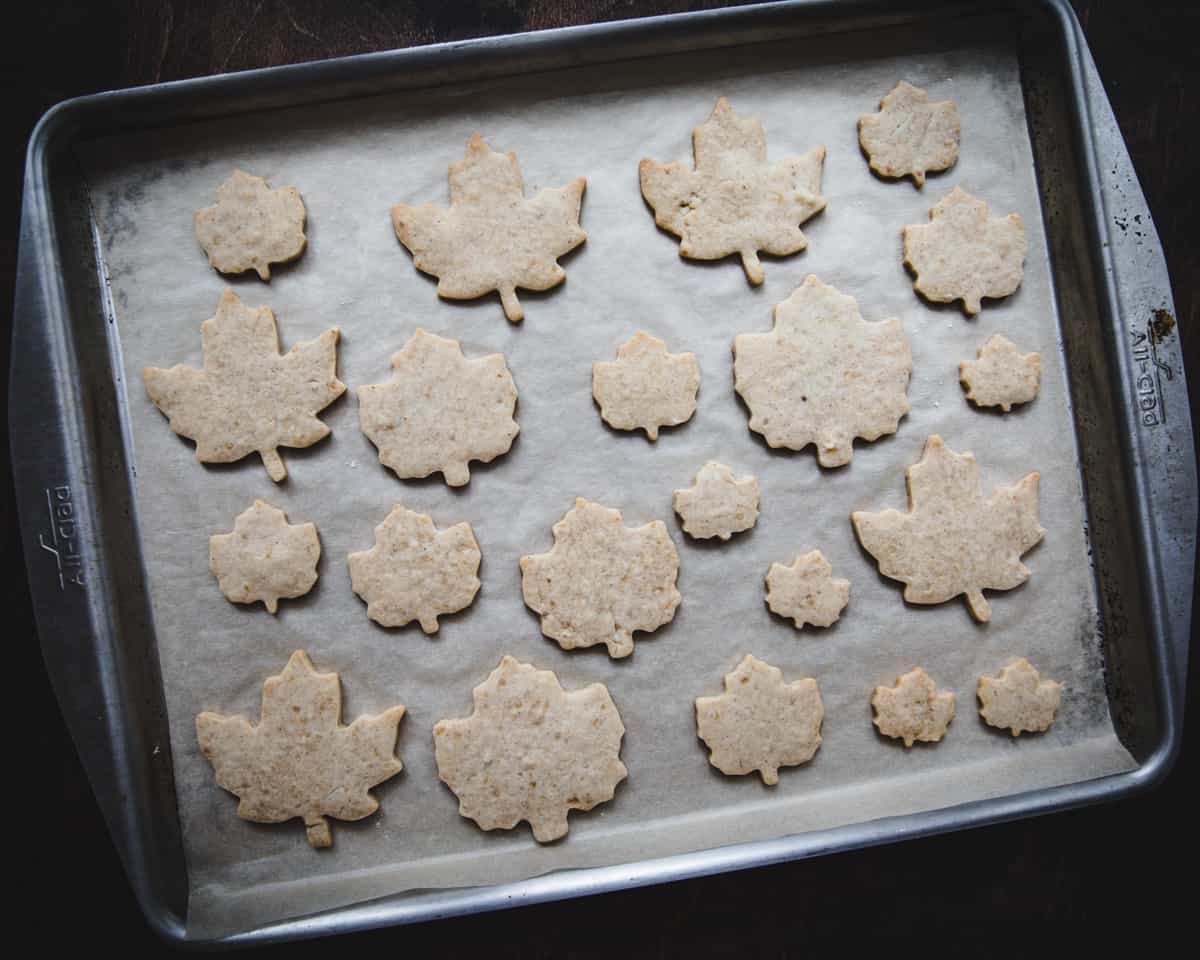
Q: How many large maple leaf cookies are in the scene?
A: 5